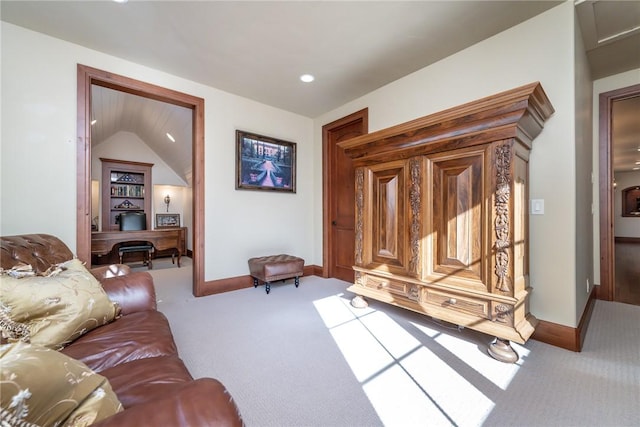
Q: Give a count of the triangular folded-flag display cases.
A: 2